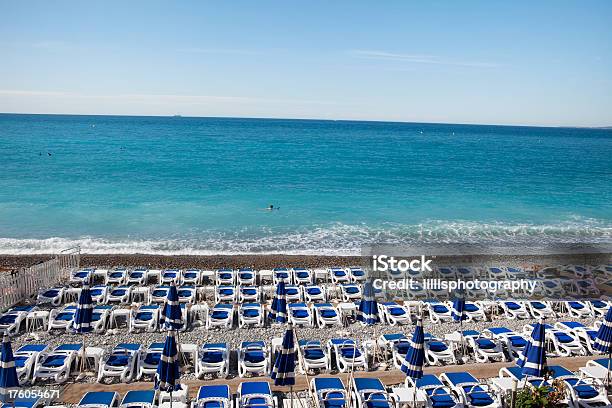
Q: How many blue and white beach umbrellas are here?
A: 11